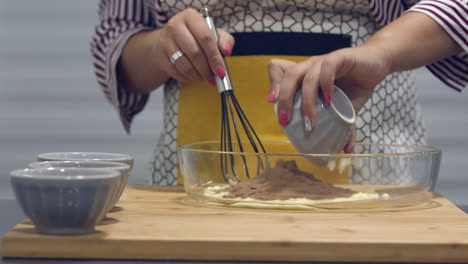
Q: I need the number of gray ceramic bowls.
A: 4